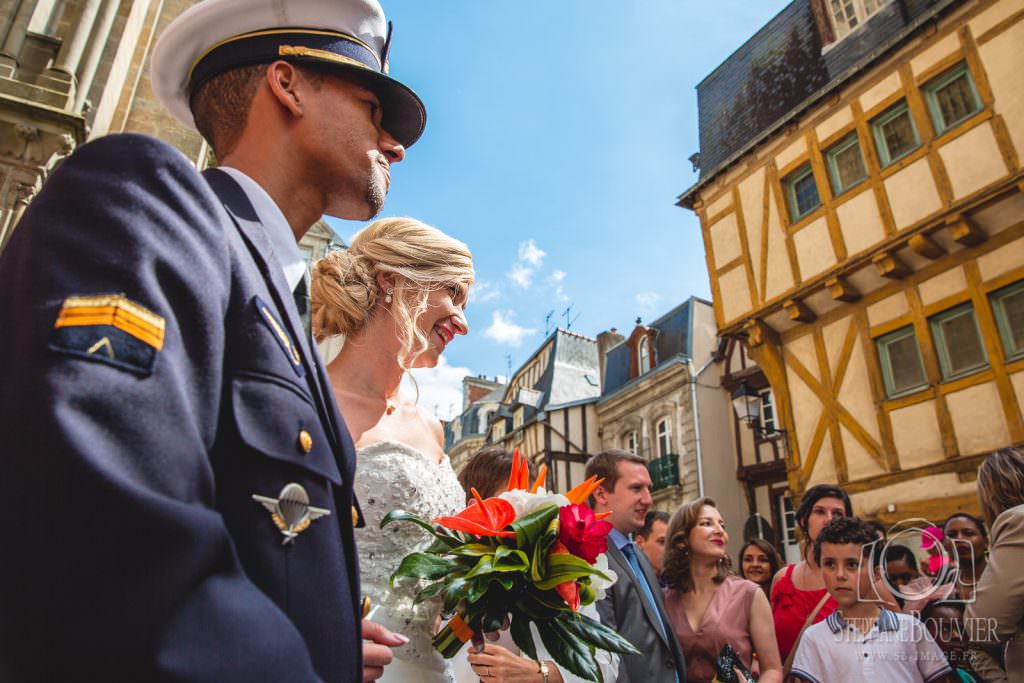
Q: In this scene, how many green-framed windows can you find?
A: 7